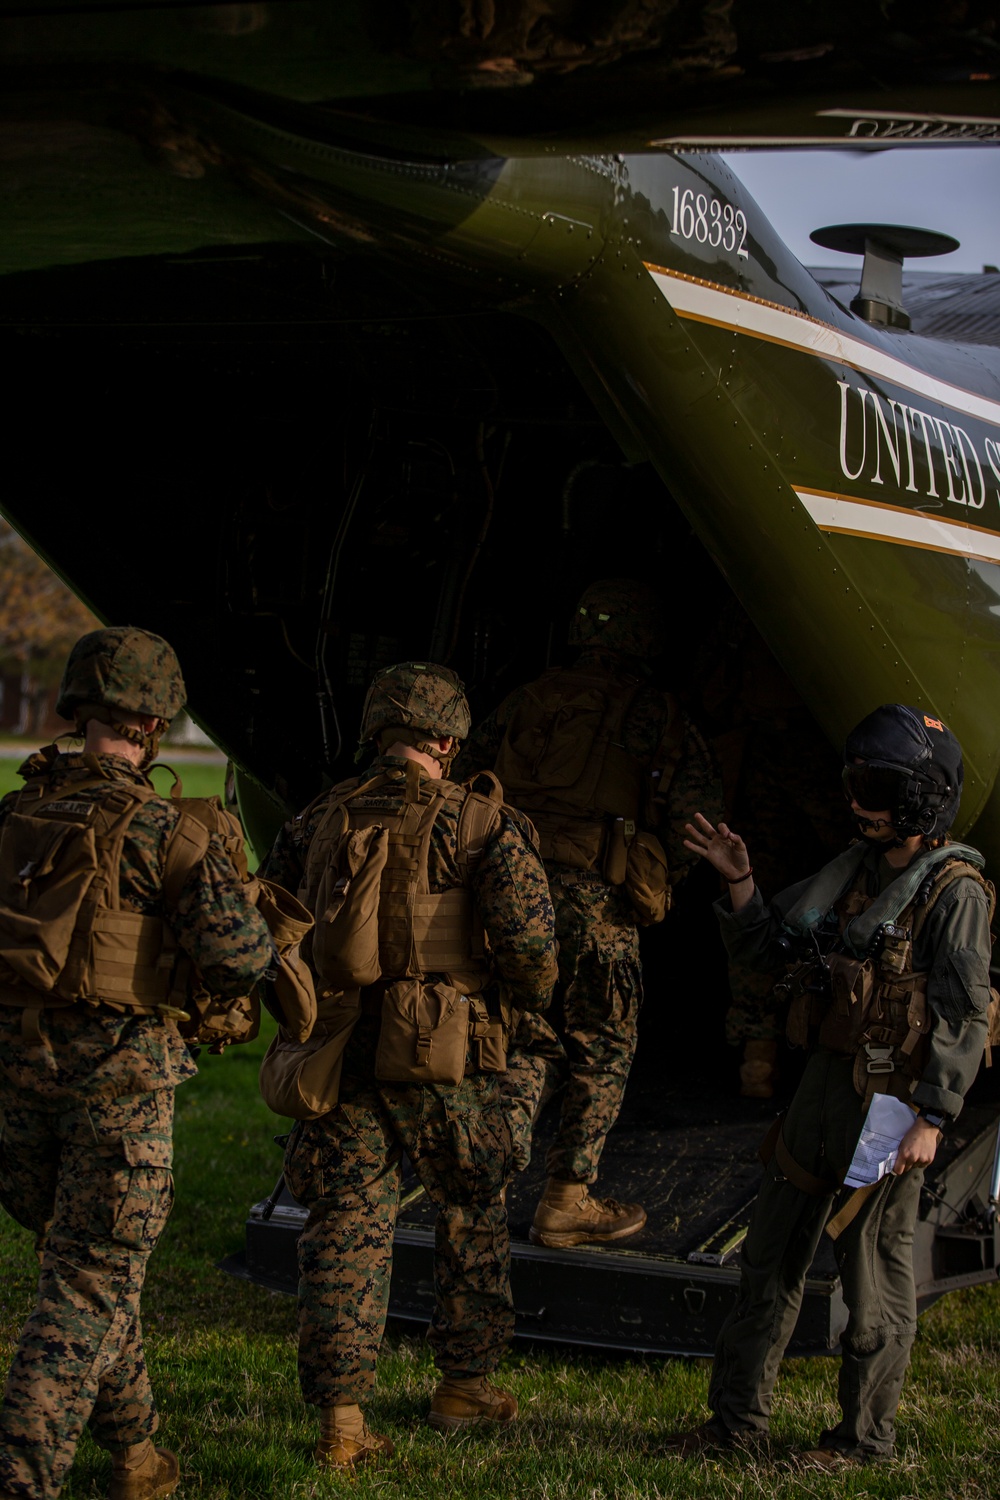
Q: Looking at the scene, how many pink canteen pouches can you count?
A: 0